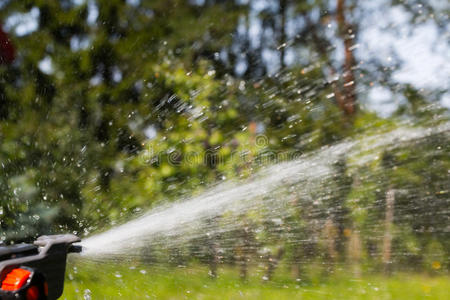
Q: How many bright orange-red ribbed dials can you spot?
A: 1